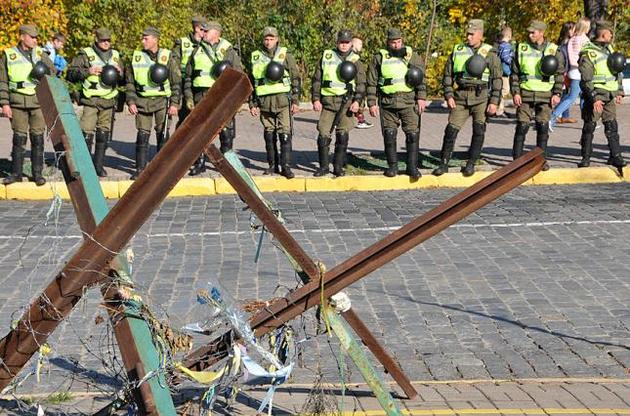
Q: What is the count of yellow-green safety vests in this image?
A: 11